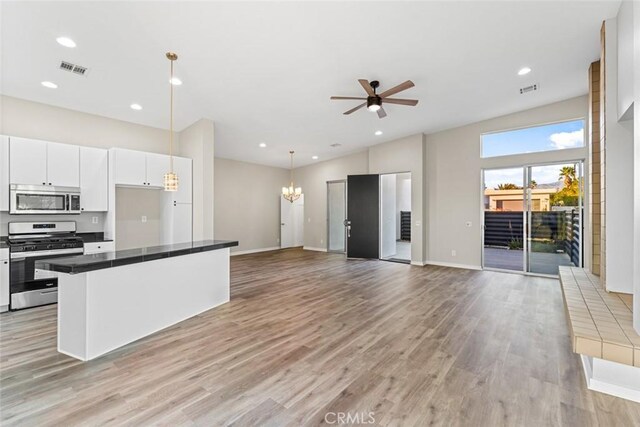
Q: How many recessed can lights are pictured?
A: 8